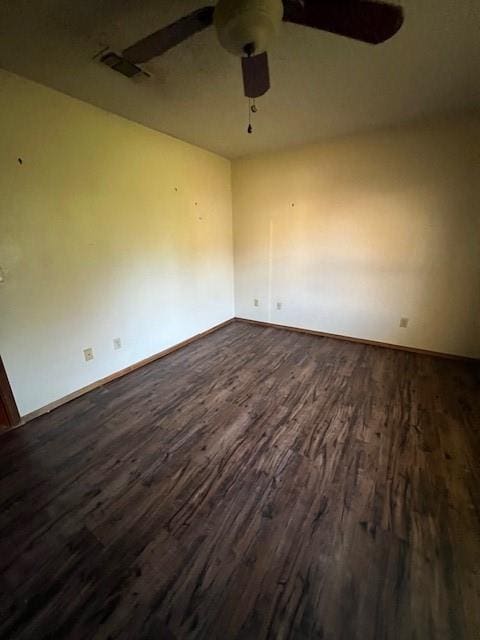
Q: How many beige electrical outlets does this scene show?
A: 5